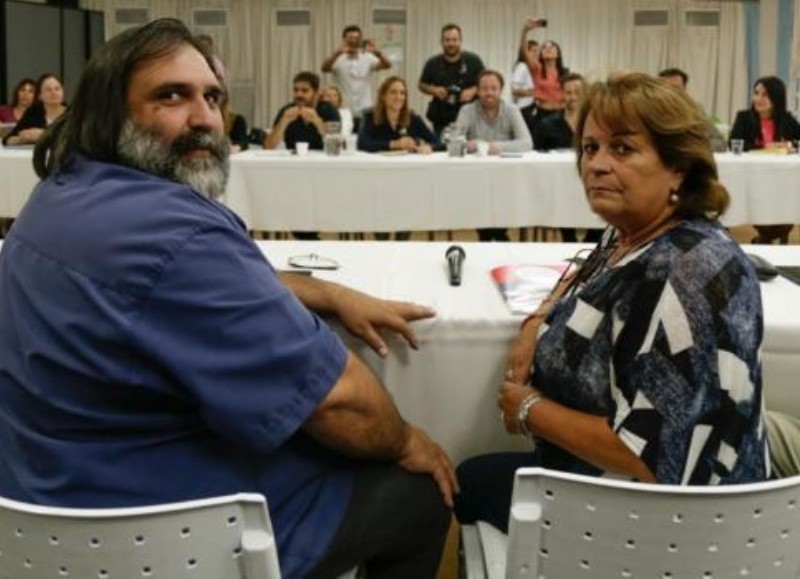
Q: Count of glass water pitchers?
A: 2